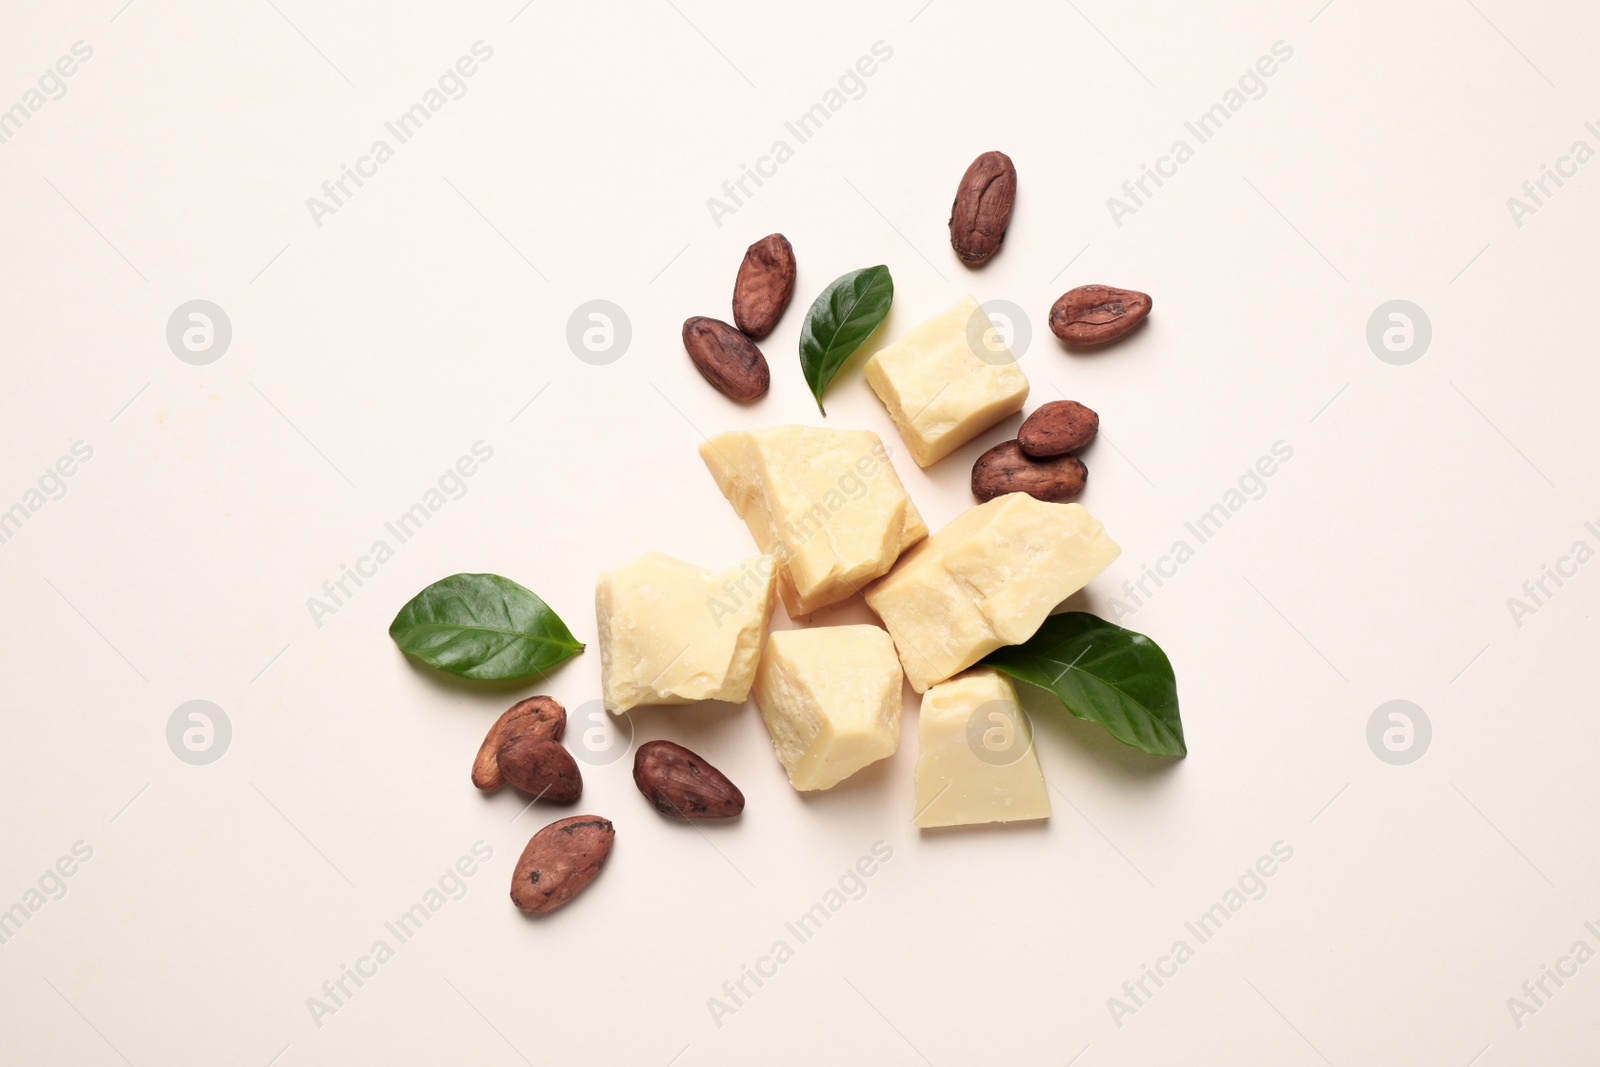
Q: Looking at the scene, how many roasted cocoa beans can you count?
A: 10